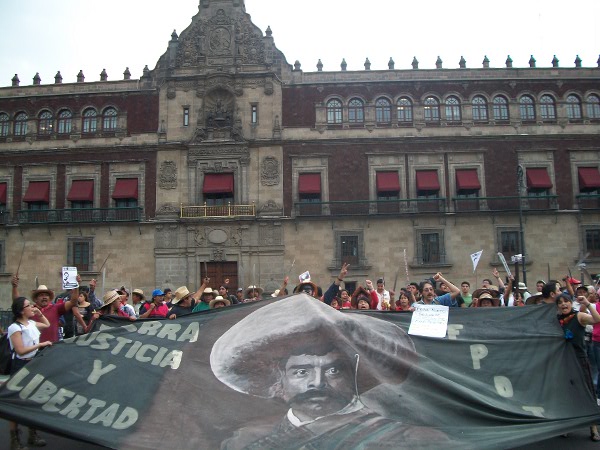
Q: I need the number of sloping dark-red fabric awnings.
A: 11